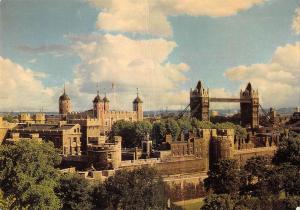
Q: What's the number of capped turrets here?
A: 4